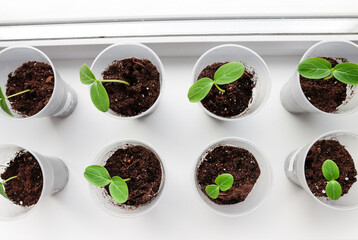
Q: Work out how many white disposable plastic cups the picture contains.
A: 8